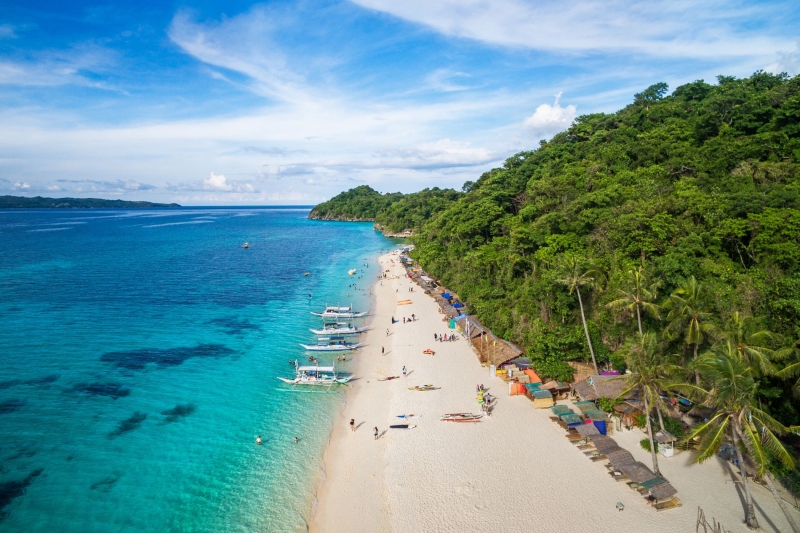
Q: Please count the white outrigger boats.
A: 4